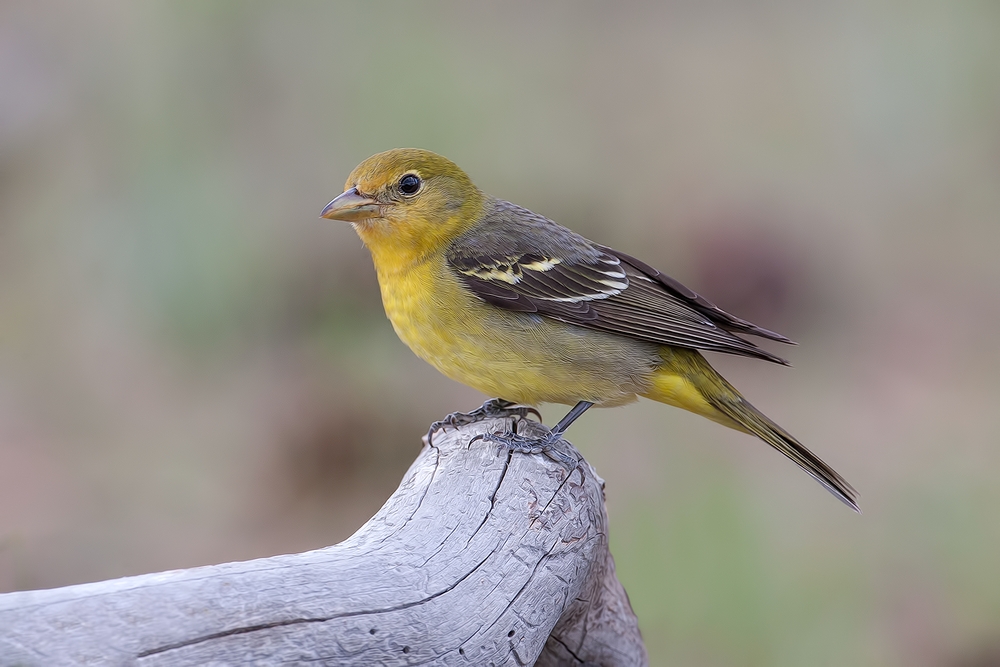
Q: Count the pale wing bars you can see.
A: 2